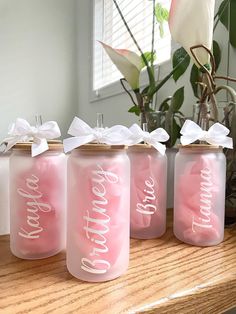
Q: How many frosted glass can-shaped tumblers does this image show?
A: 4